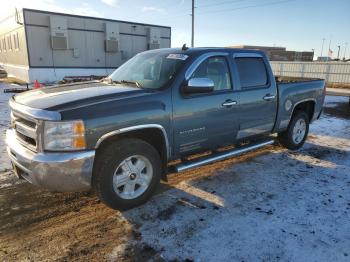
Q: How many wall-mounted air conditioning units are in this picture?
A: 3